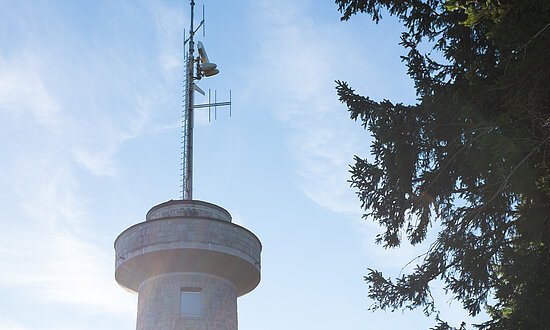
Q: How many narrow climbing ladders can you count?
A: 1